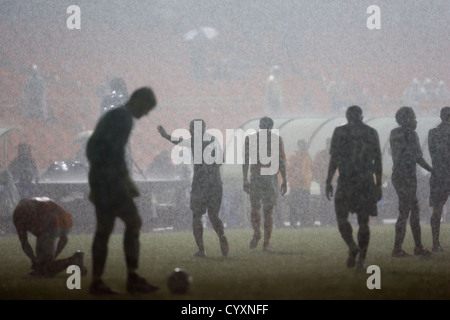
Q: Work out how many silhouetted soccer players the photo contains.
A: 7